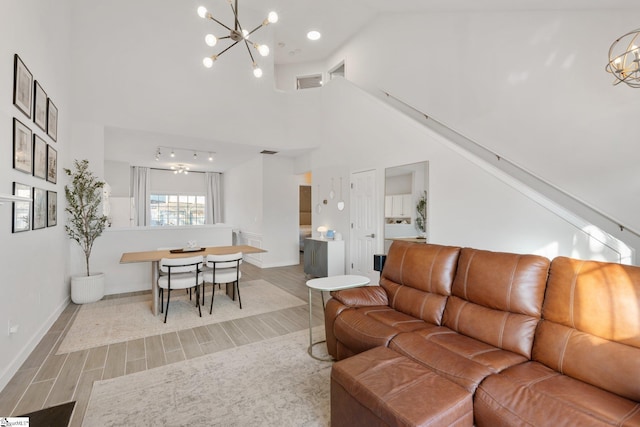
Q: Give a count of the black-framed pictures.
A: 9